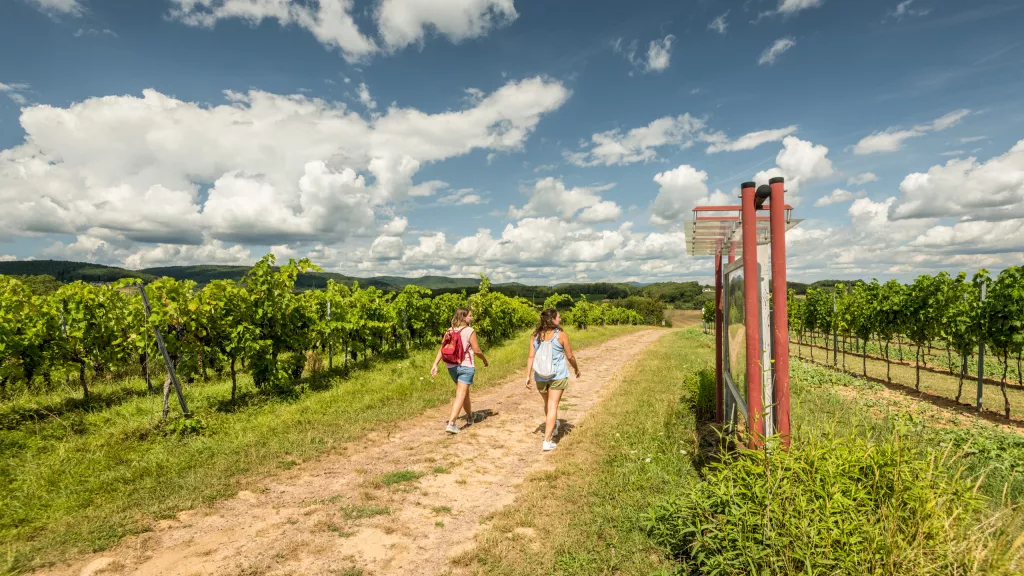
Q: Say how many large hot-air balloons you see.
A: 0